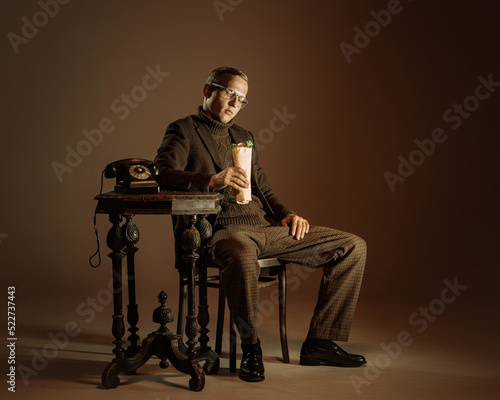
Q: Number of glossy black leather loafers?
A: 2